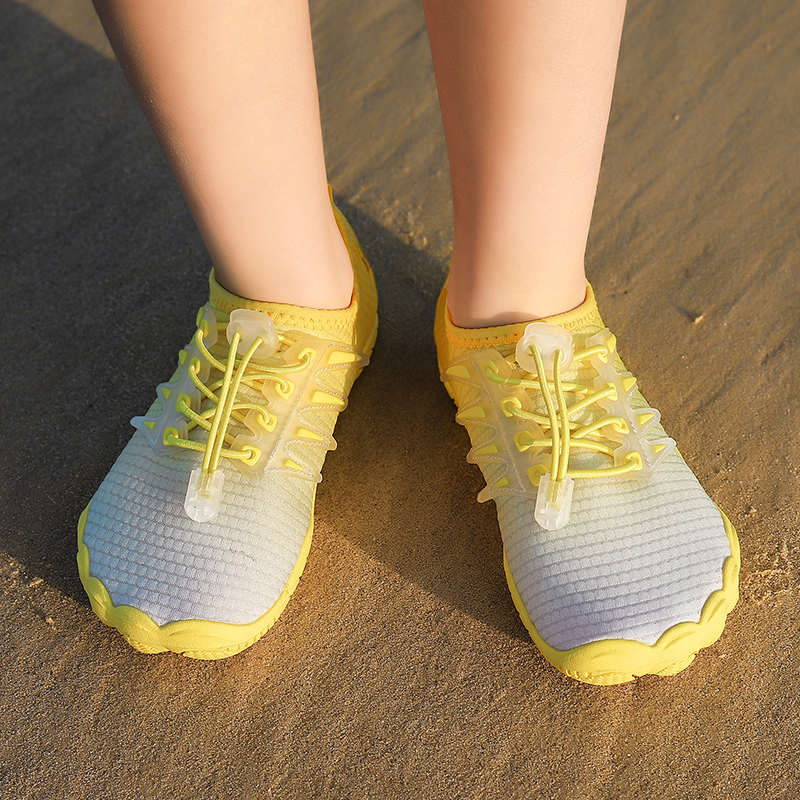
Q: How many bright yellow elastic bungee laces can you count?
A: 2